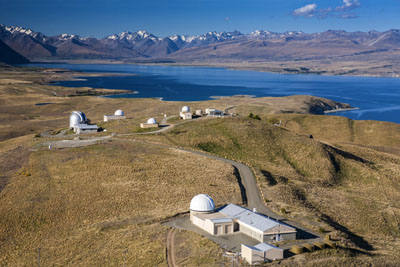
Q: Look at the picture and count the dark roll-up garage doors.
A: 2